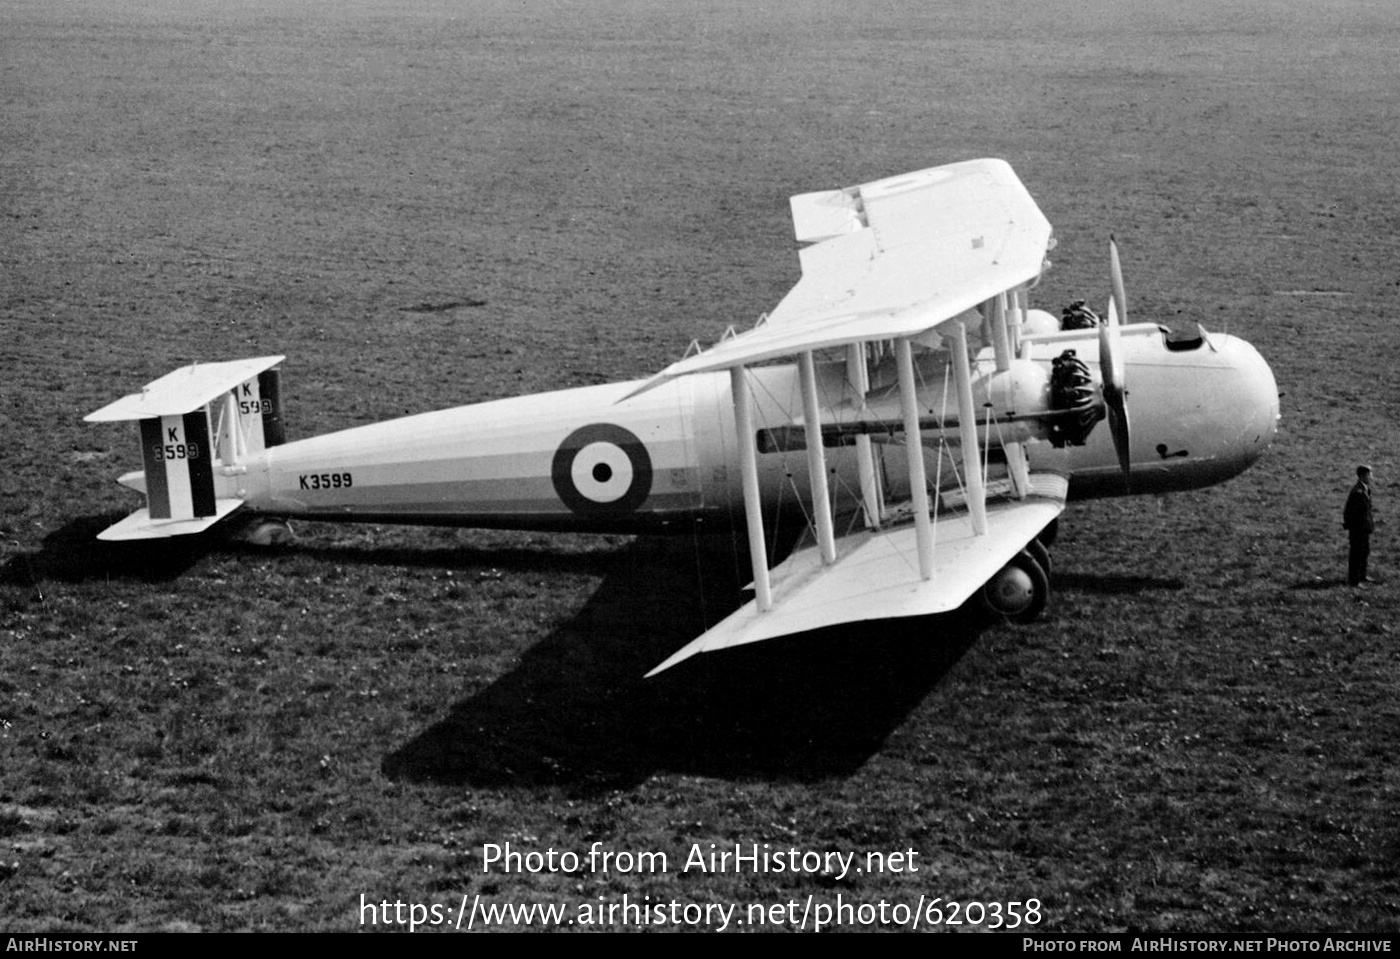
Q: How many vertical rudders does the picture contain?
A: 2